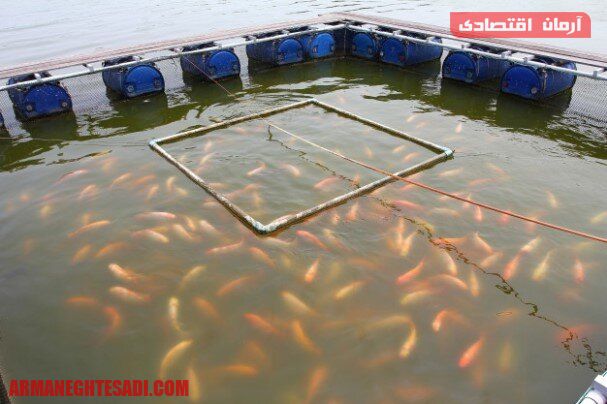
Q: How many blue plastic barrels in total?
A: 10